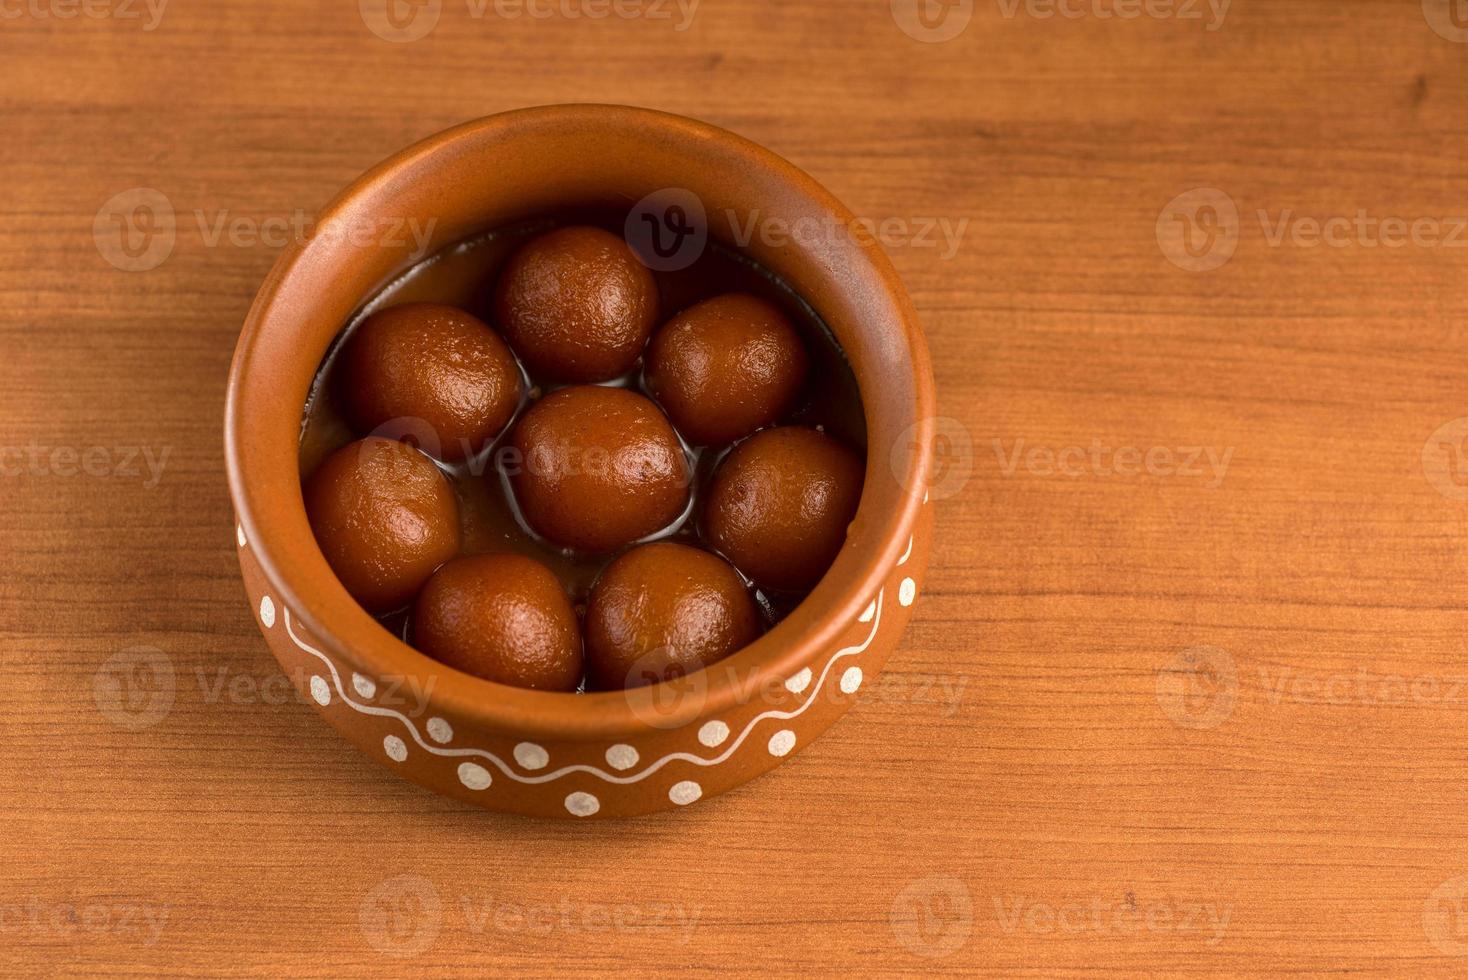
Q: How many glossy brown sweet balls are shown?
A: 8